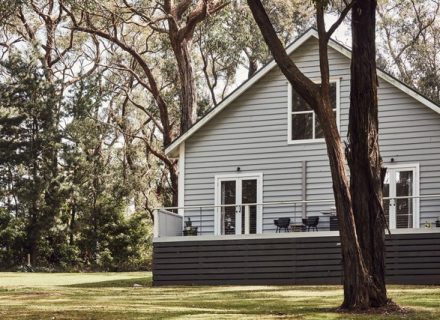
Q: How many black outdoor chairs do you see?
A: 2